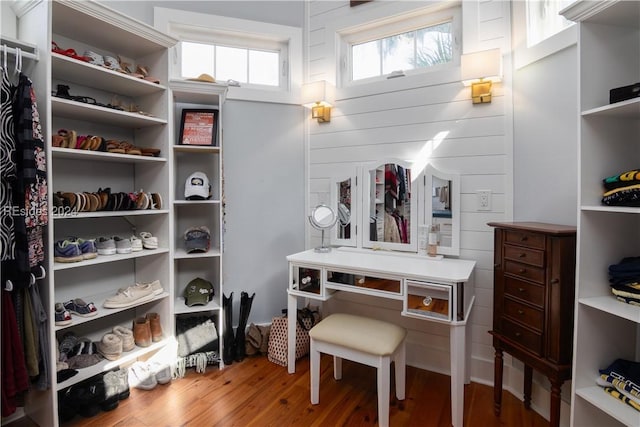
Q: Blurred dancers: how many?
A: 0